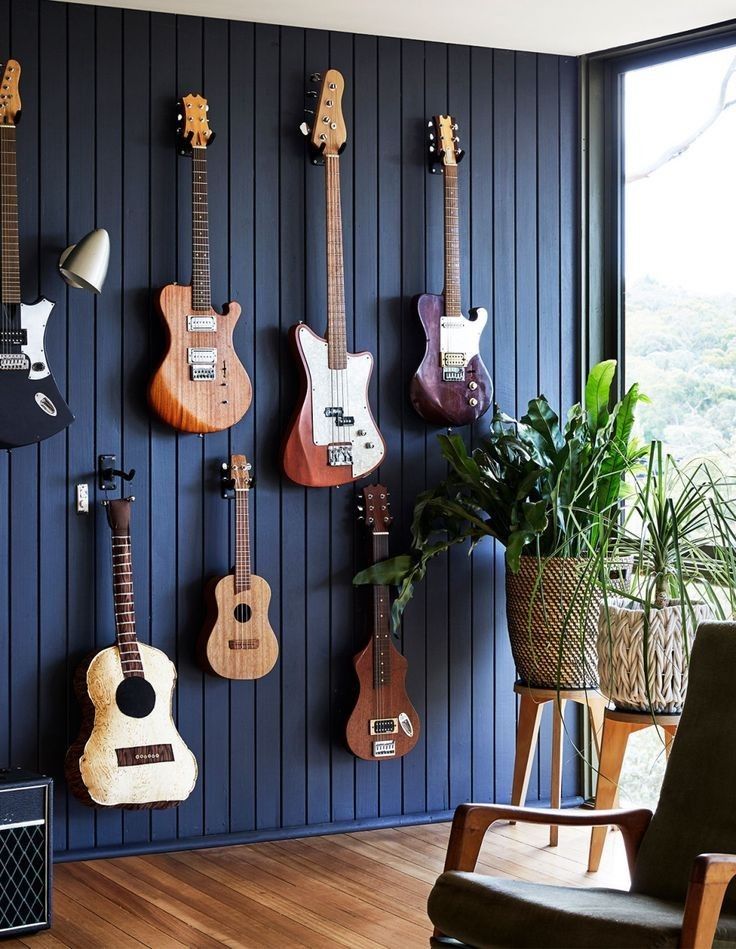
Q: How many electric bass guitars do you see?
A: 1